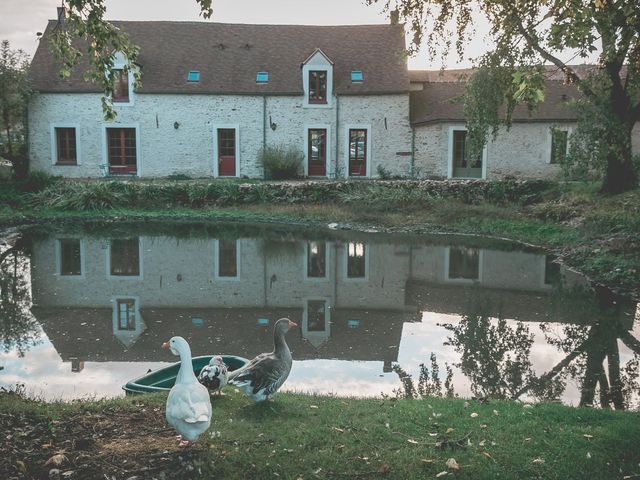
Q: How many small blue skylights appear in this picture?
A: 3